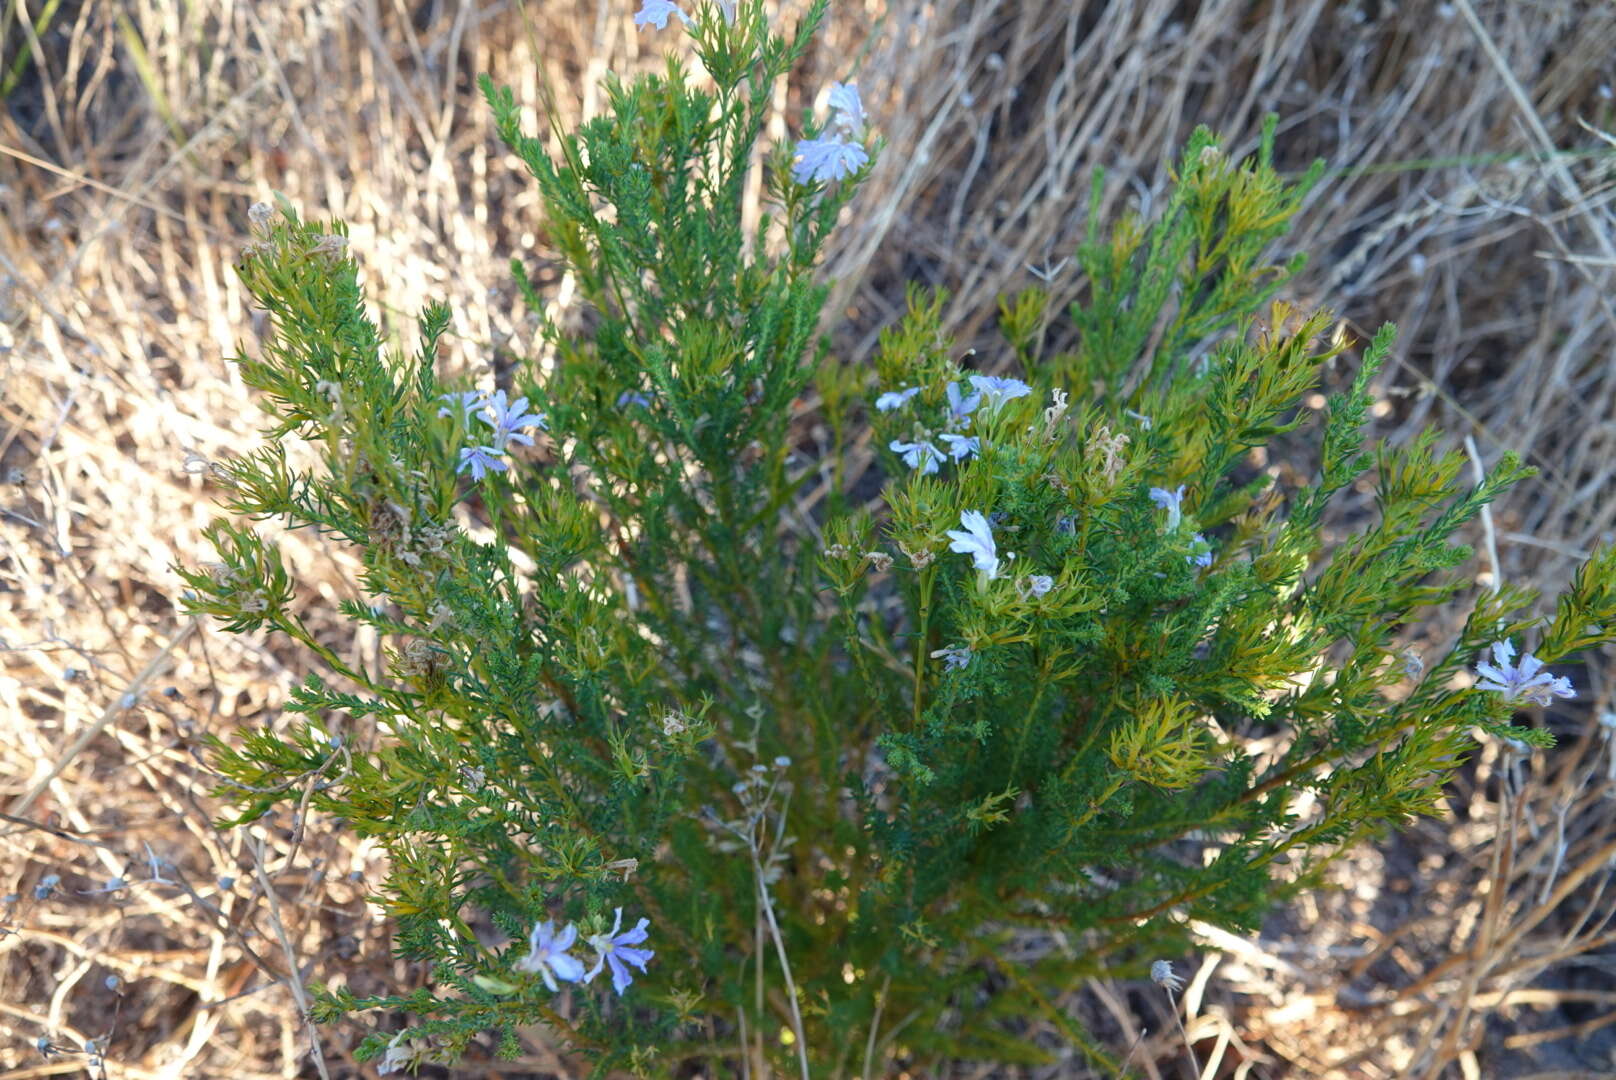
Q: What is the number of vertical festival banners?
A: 0